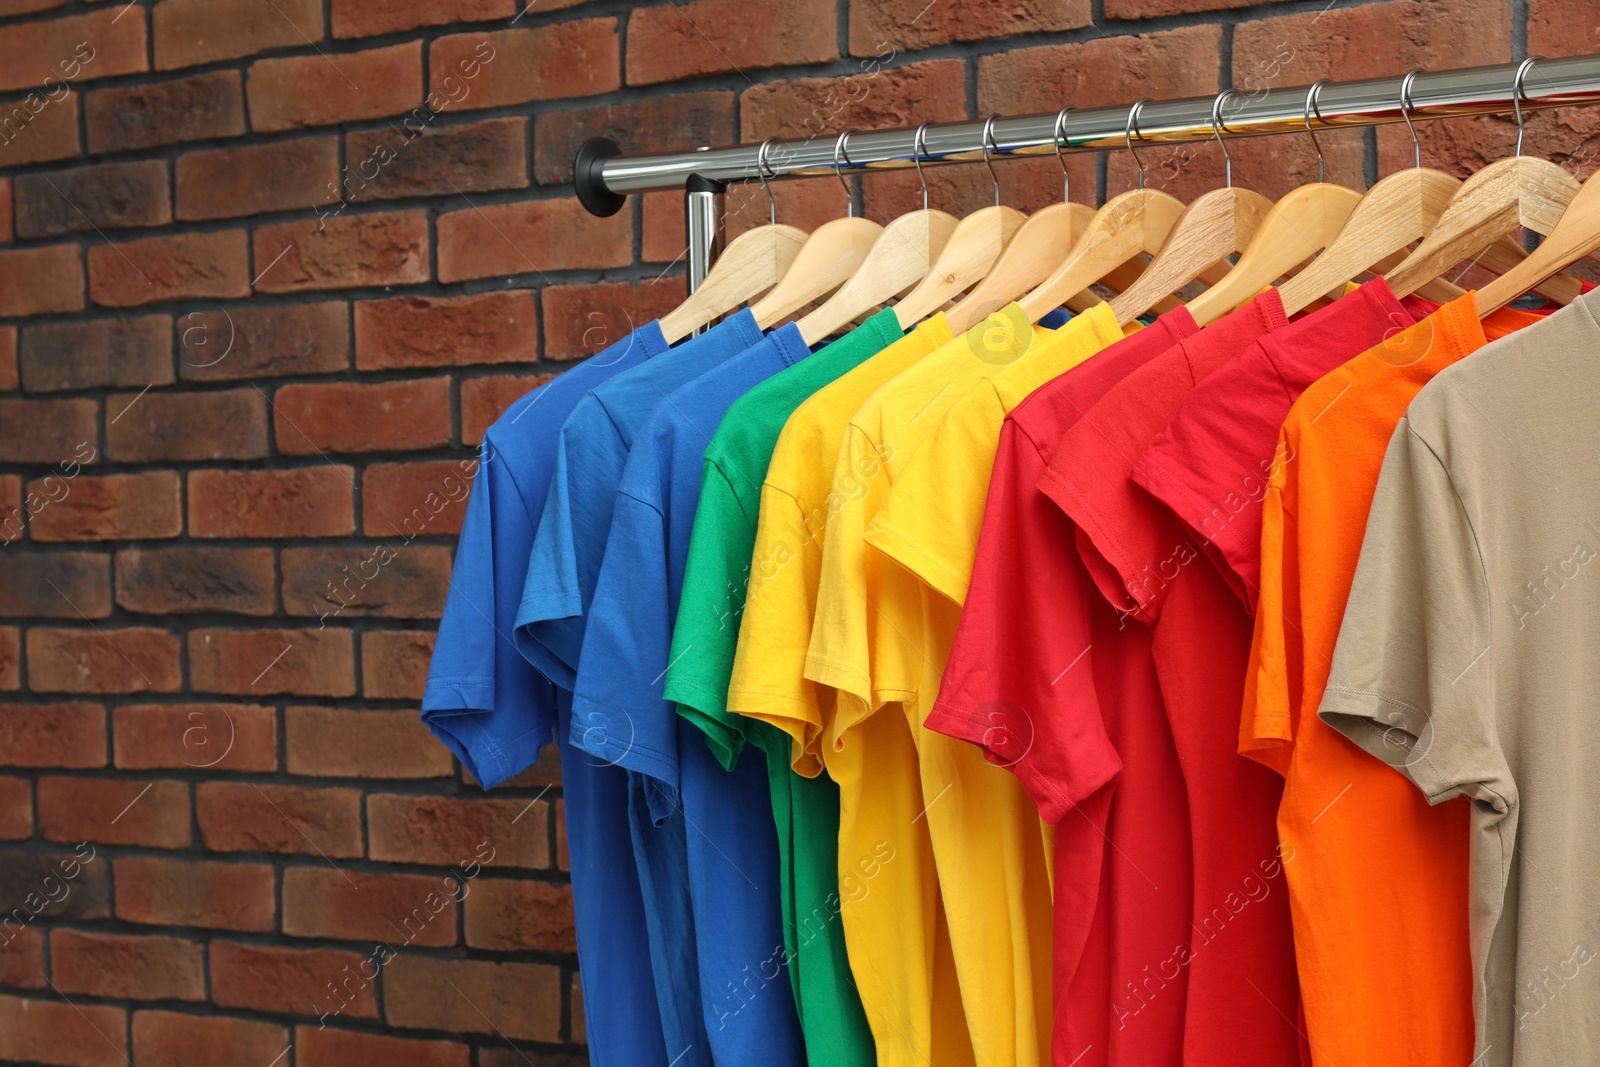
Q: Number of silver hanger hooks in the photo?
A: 10